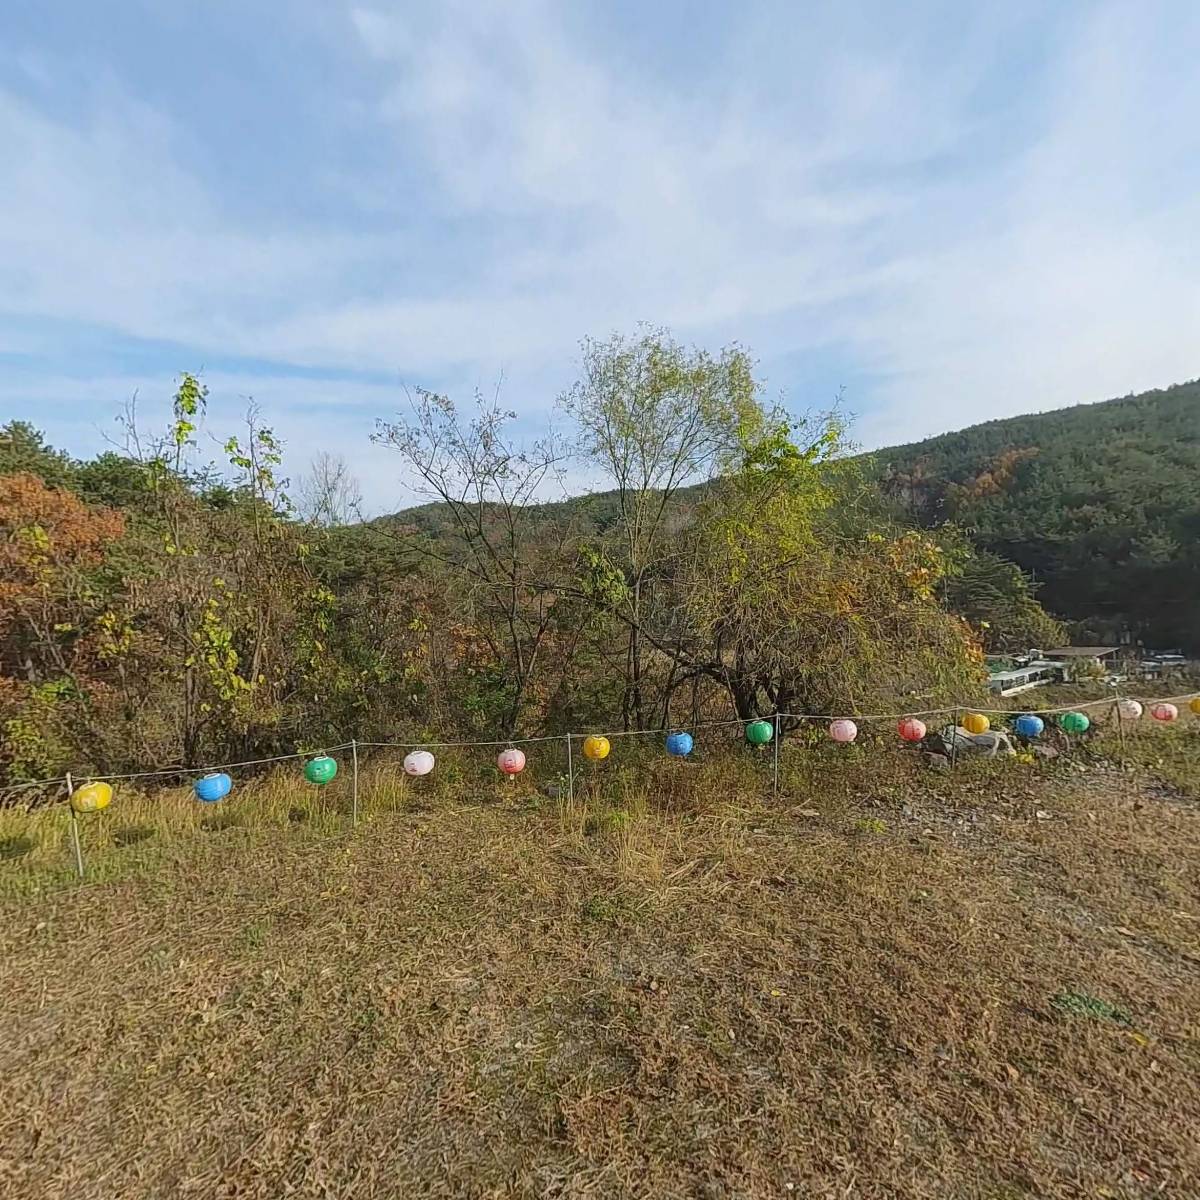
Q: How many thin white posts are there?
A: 6